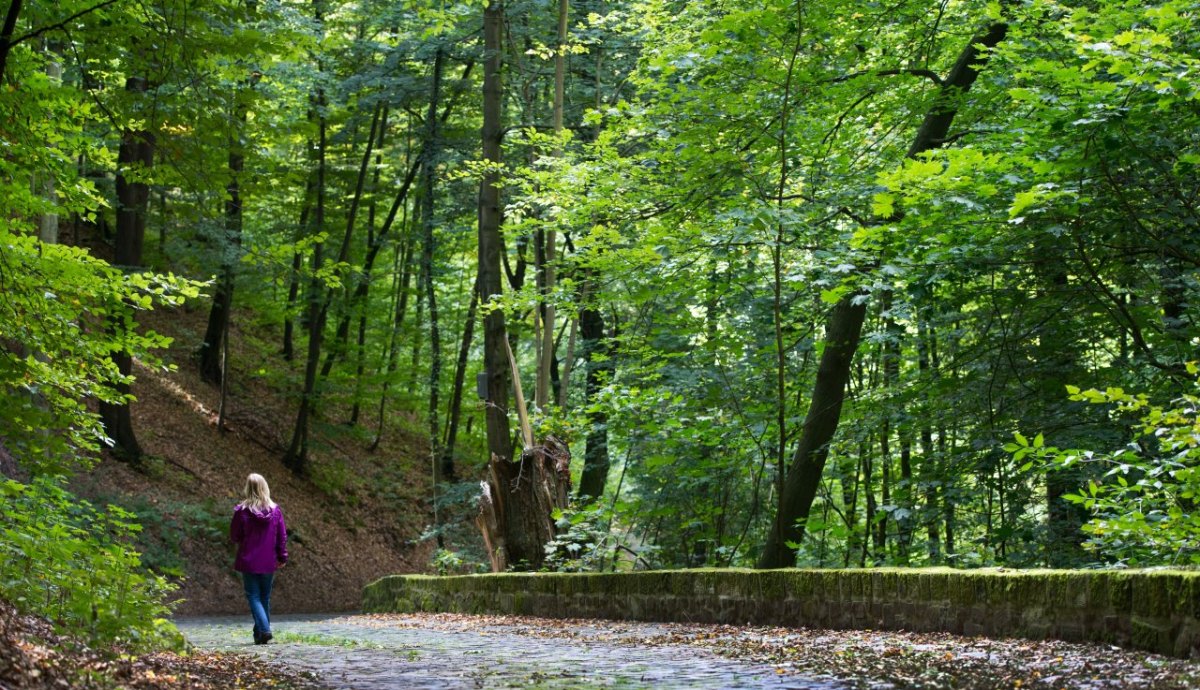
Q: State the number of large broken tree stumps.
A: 1